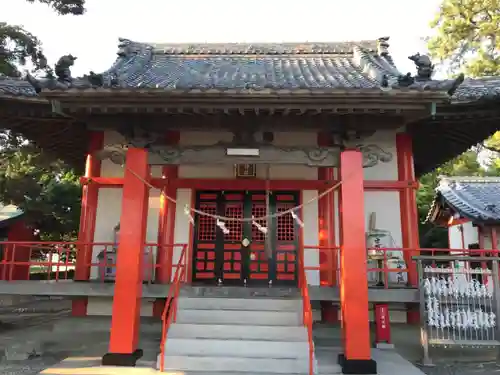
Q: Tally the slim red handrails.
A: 2